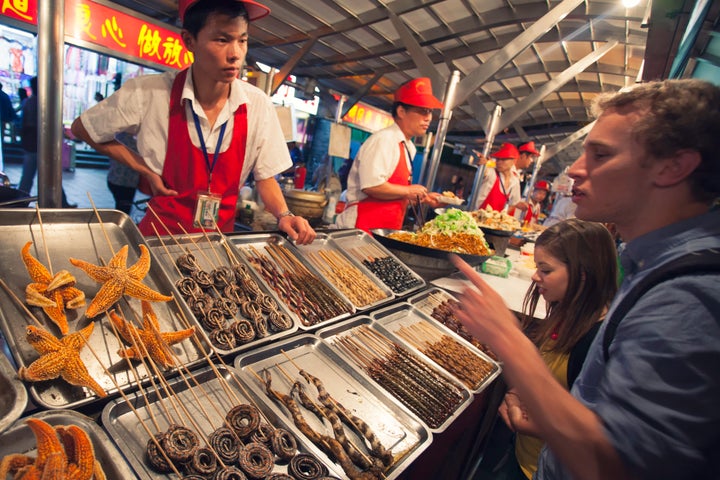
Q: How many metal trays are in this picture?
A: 12